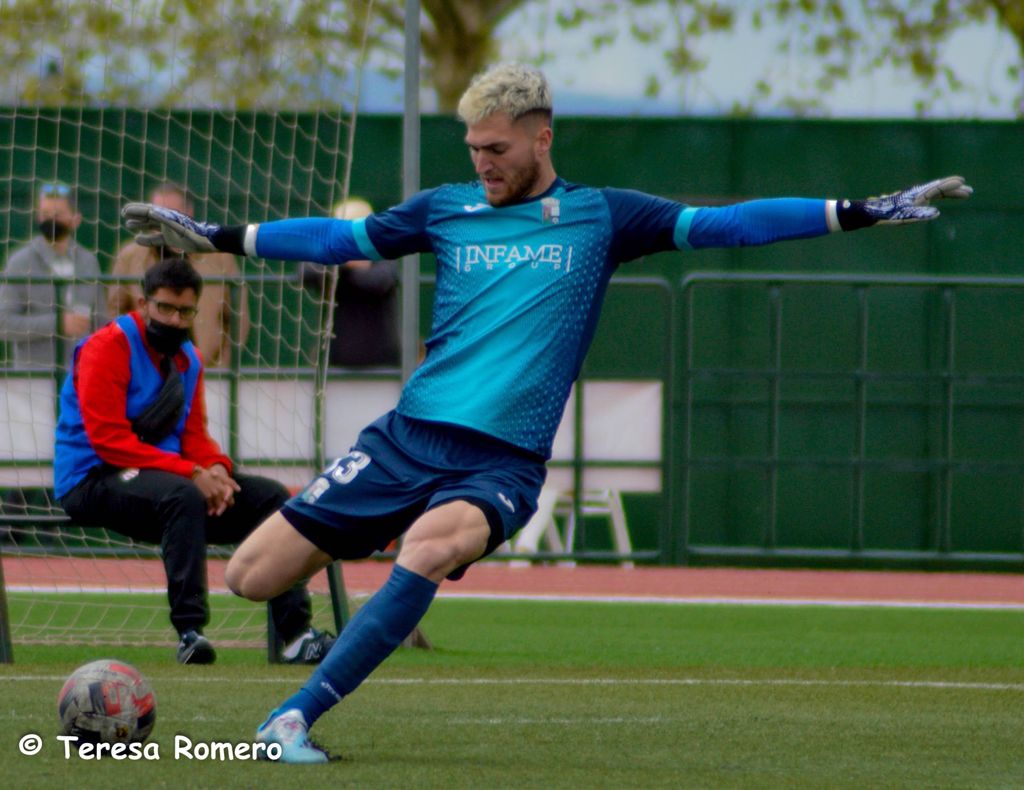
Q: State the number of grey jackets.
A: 1